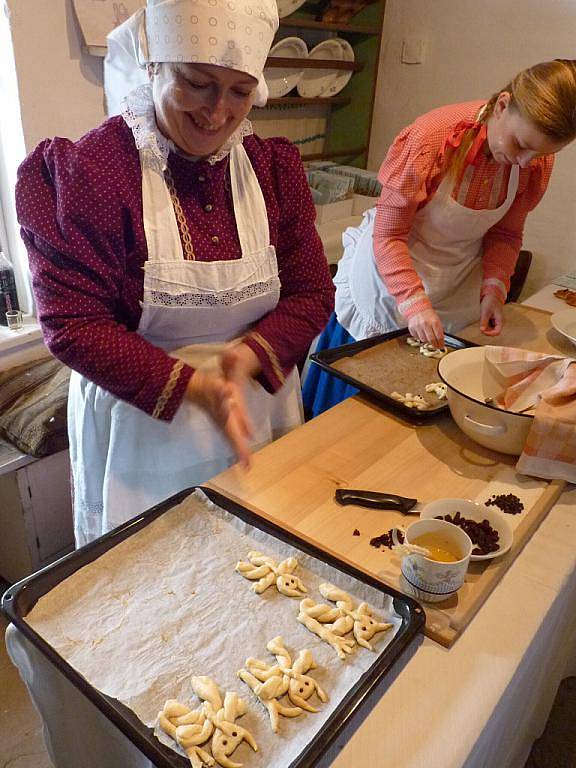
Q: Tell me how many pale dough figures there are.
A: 8